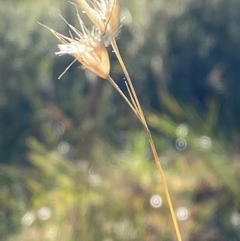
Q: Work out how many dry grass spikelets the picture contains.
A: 2